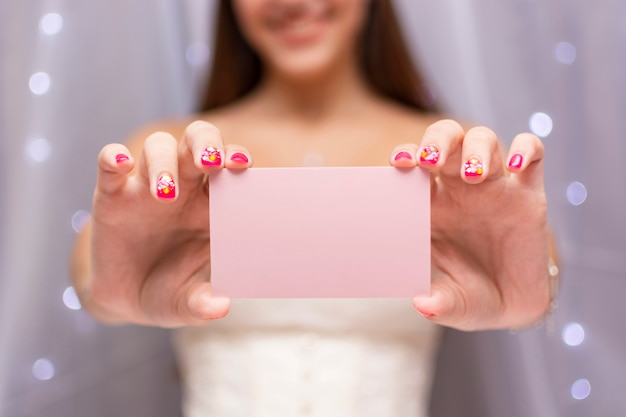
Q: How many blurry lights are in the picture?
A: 12